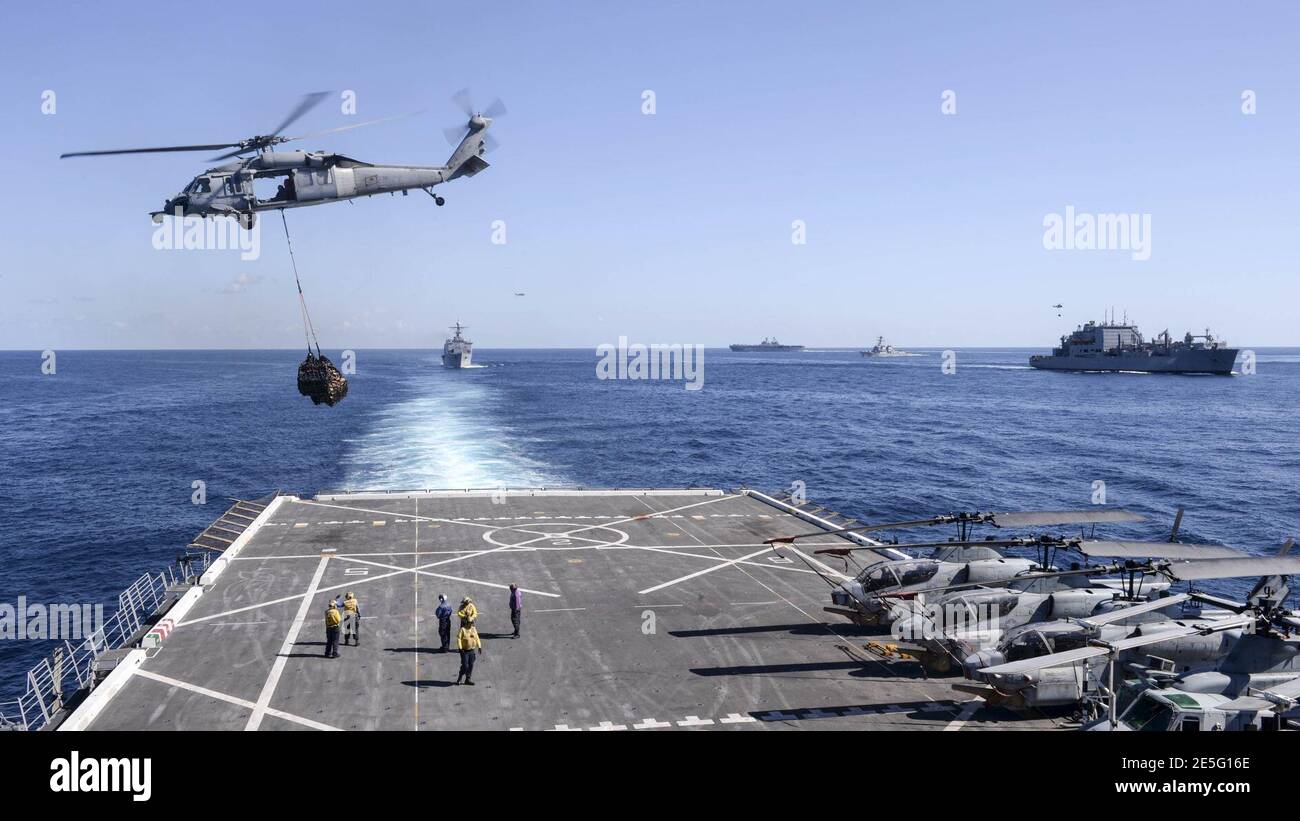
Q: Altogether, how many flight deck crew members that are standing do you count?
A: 6